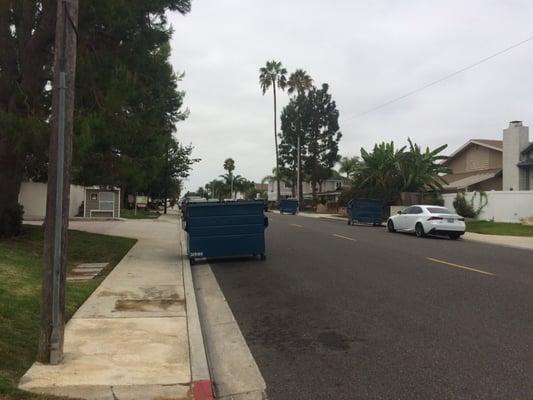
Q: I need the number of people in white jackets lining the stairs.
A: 0